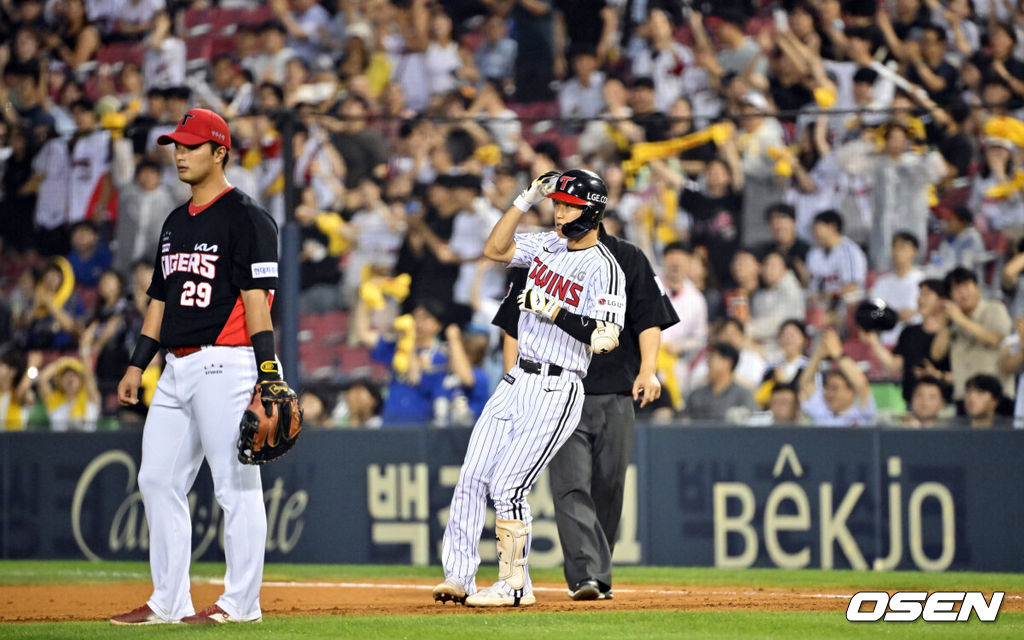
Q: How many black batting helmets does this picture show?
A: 1